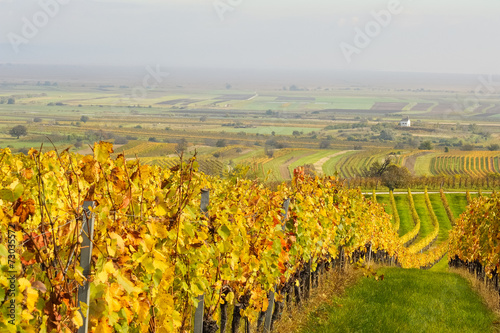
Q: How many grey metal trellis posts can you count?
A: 3